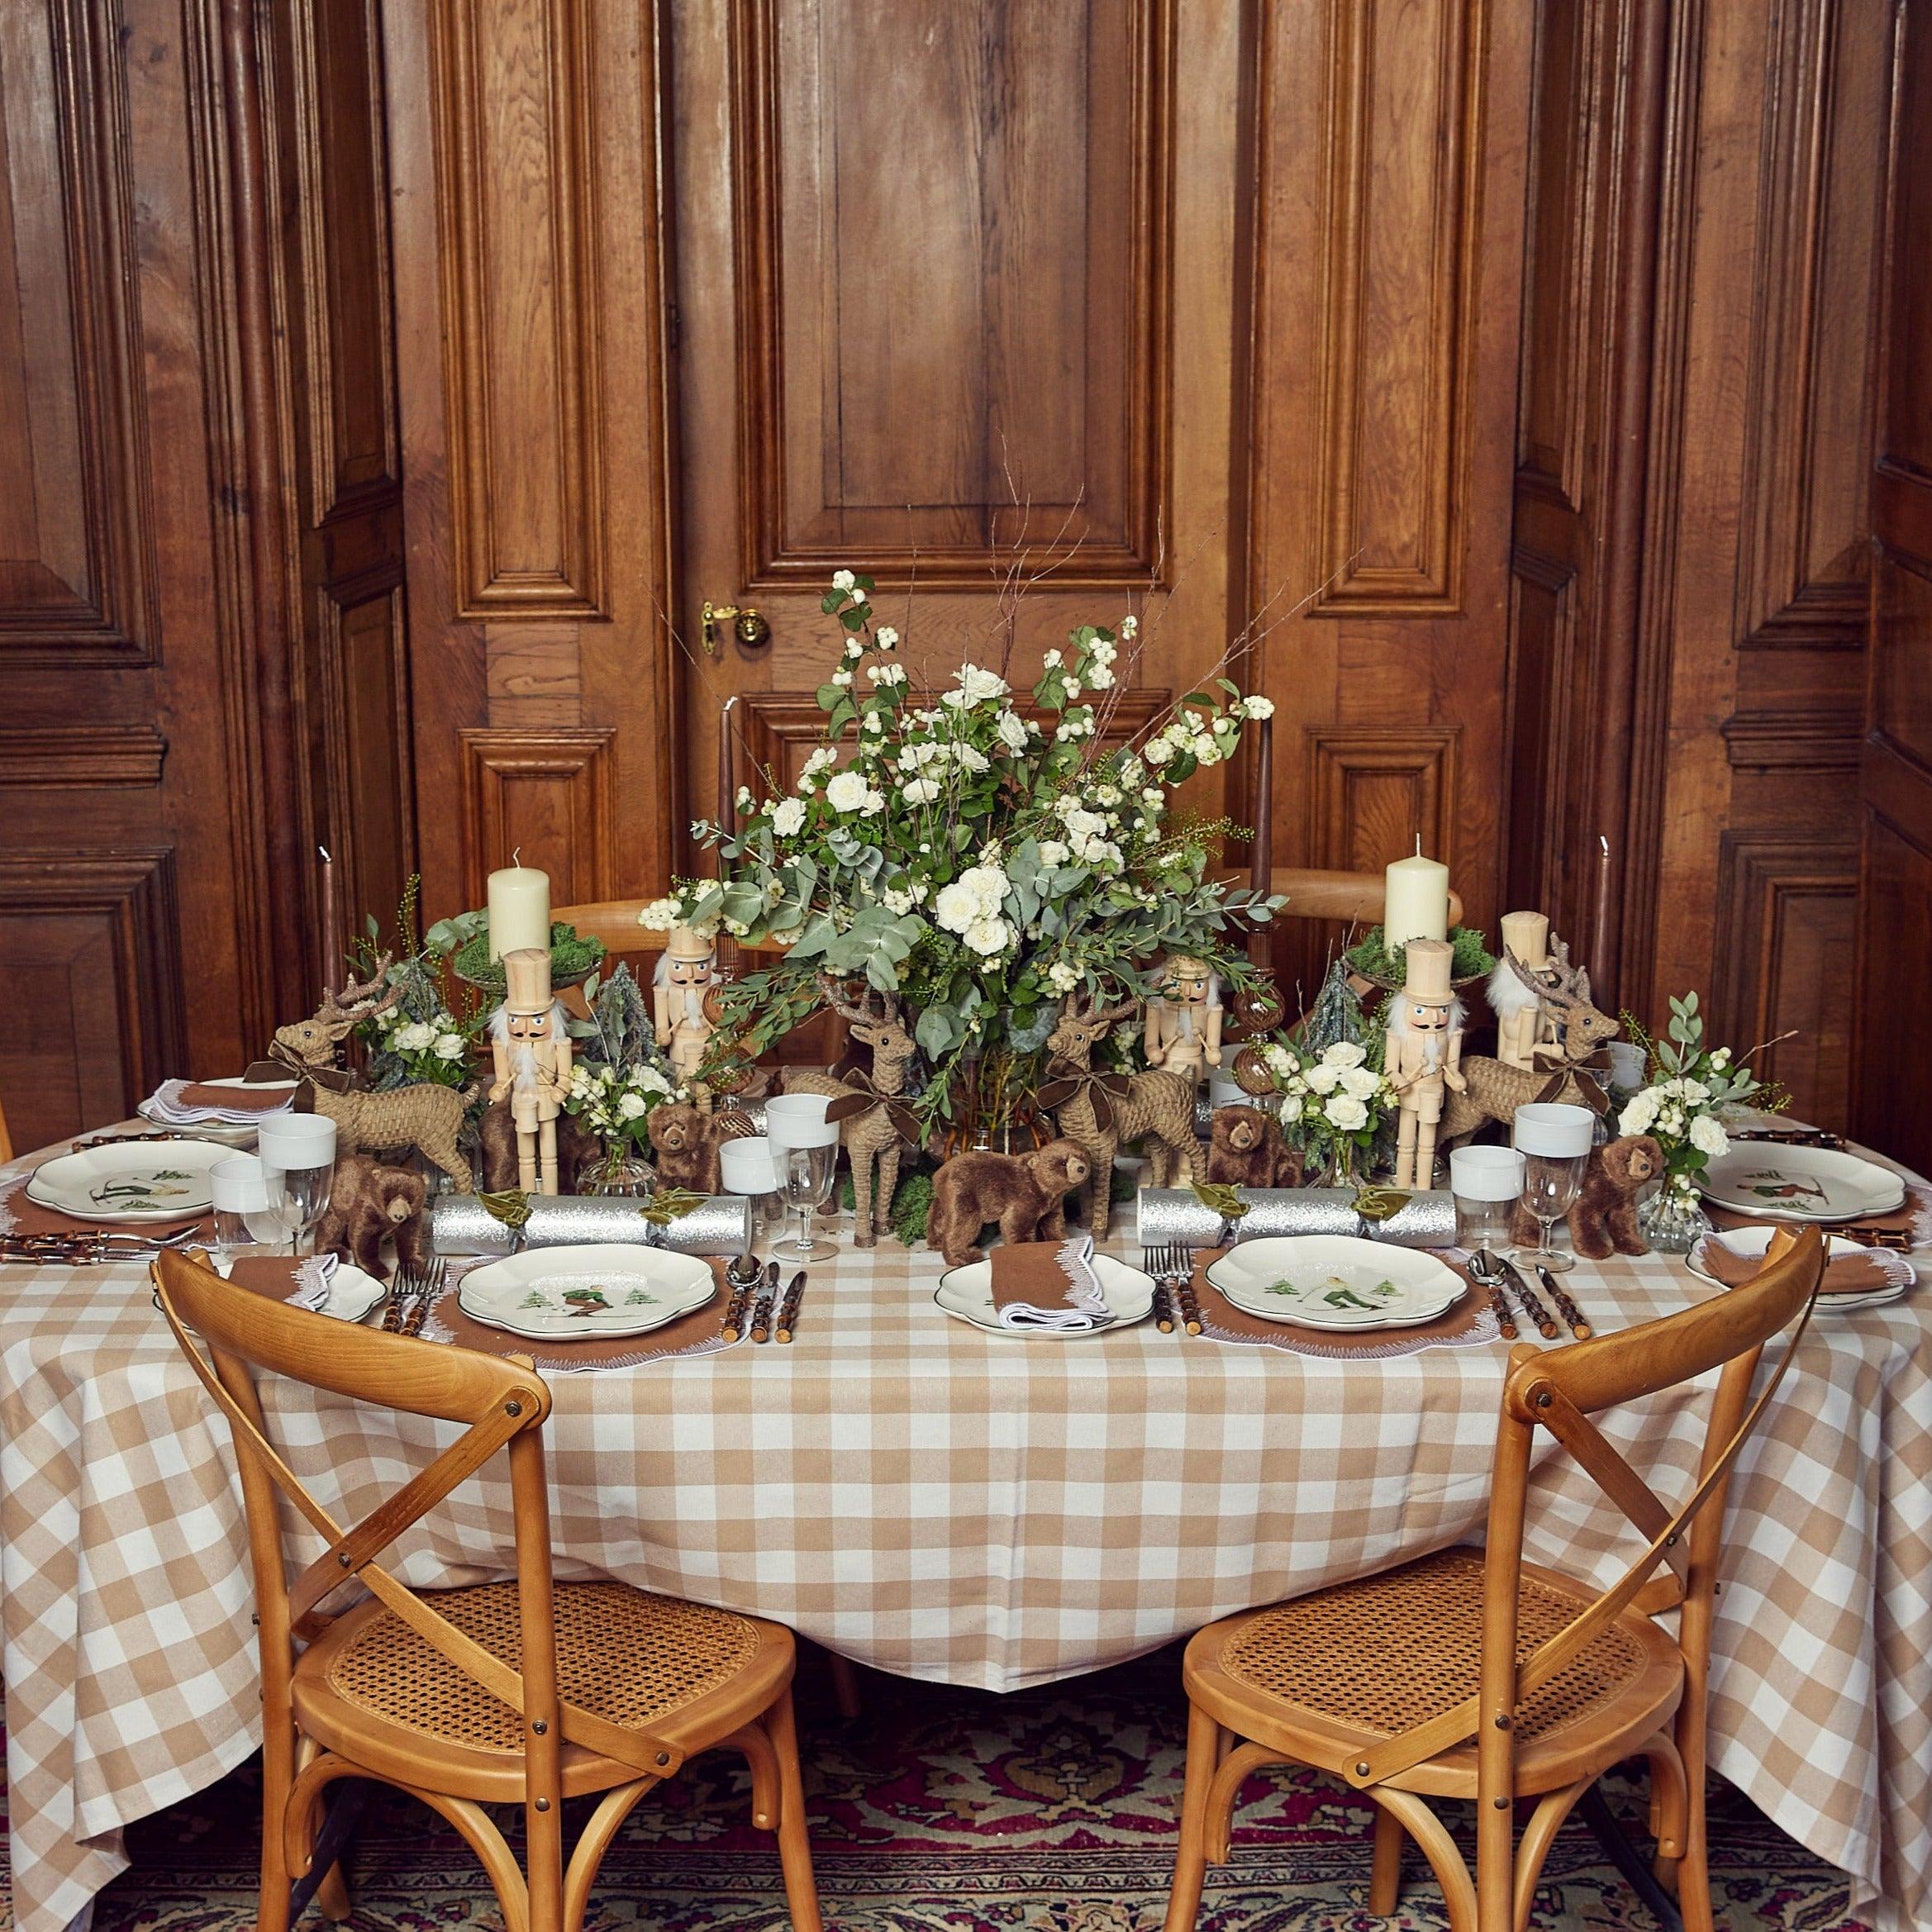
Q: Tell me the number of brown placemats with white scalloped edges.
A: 4